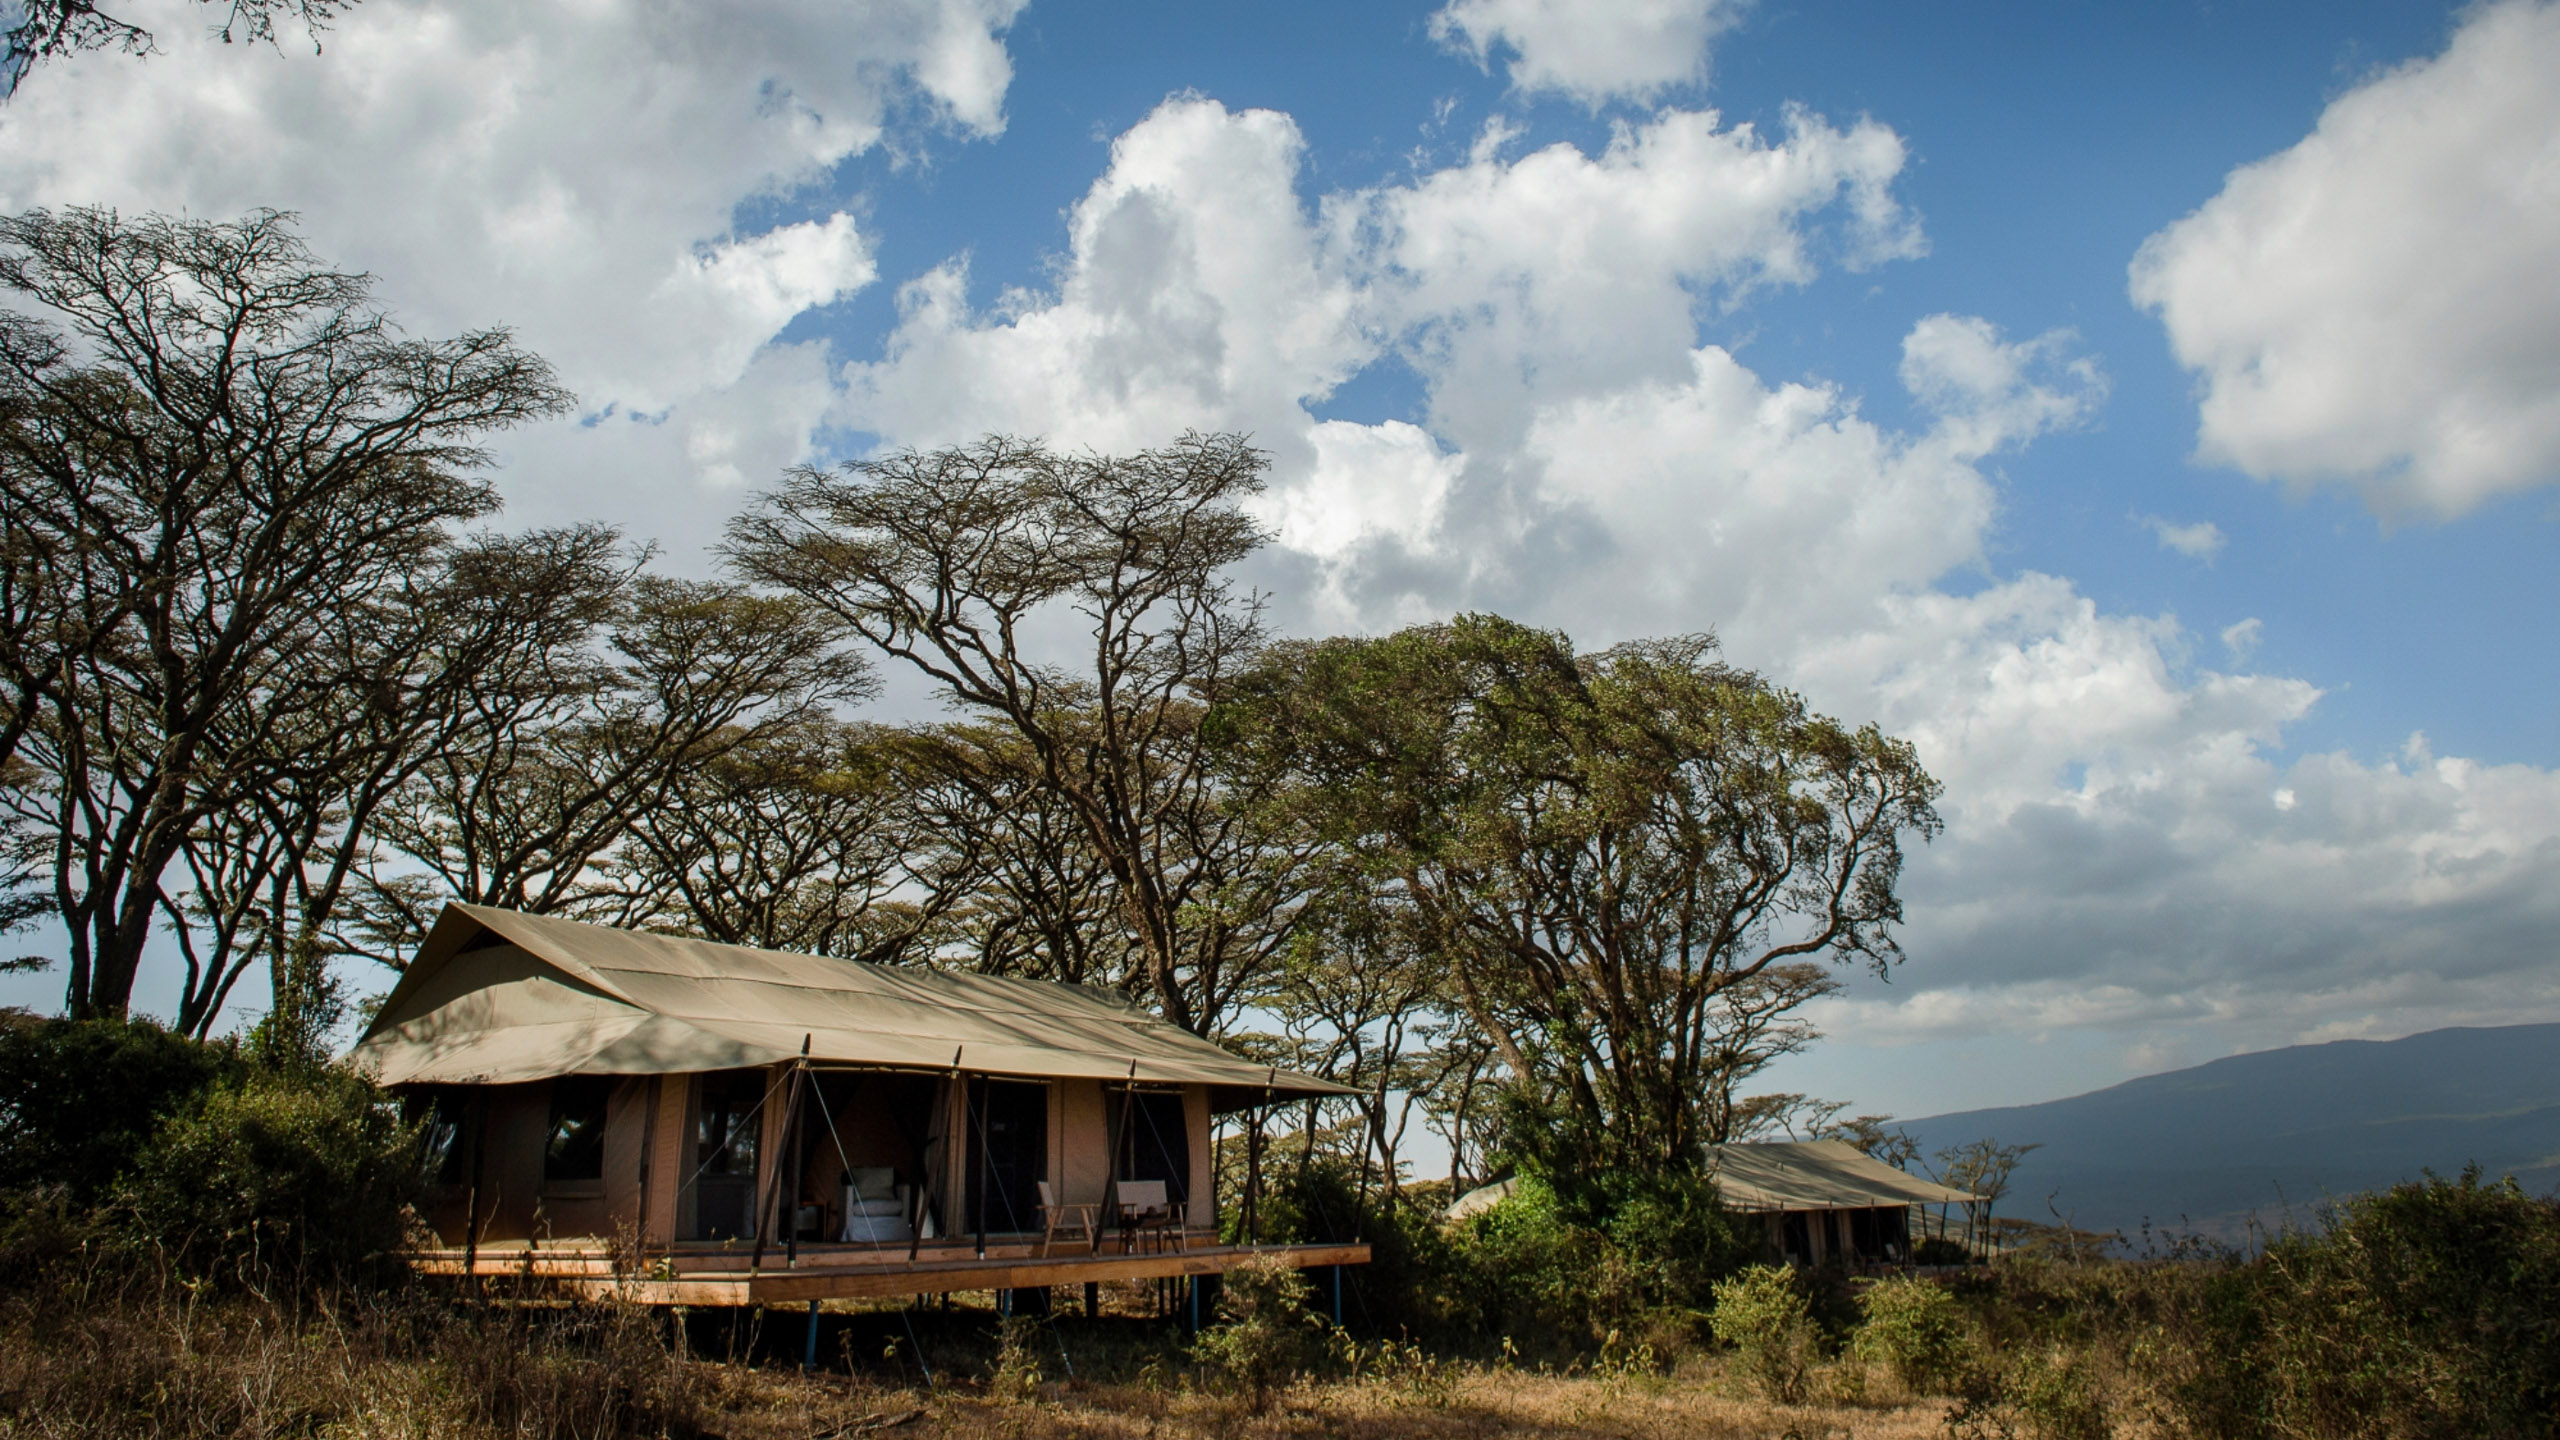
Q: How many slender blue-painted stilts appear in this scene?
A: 4